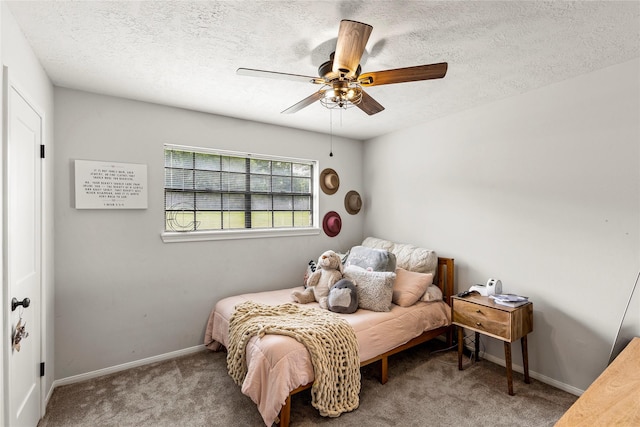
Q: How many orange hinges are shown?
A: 0